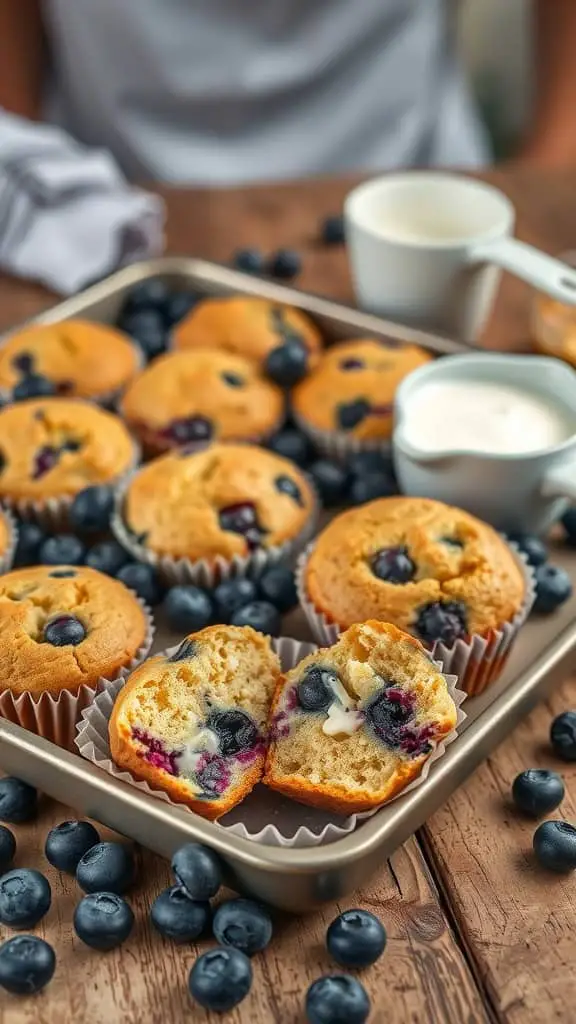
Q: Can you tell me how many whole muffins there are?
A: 8